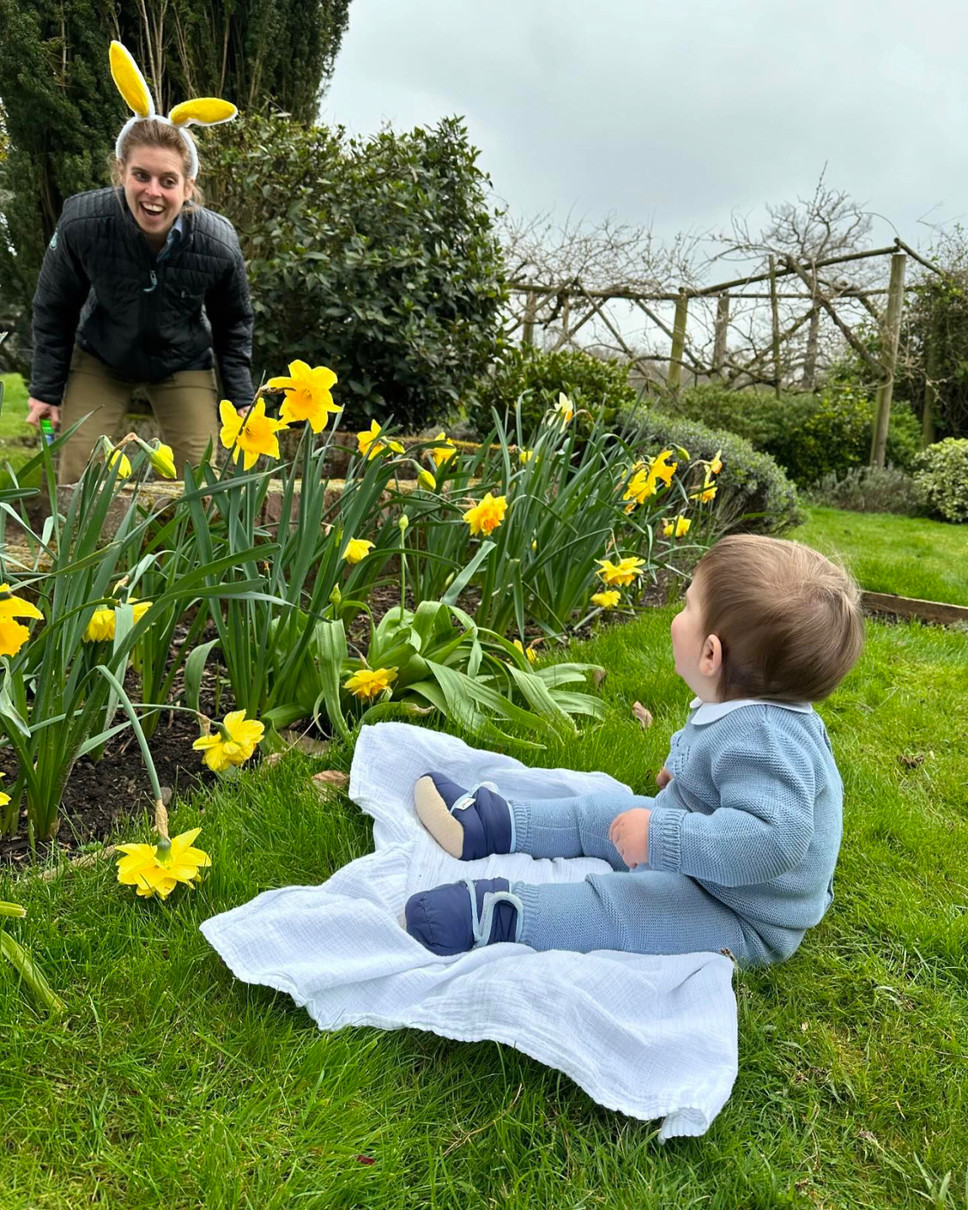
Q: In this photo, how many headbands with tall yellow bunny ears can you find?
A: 1